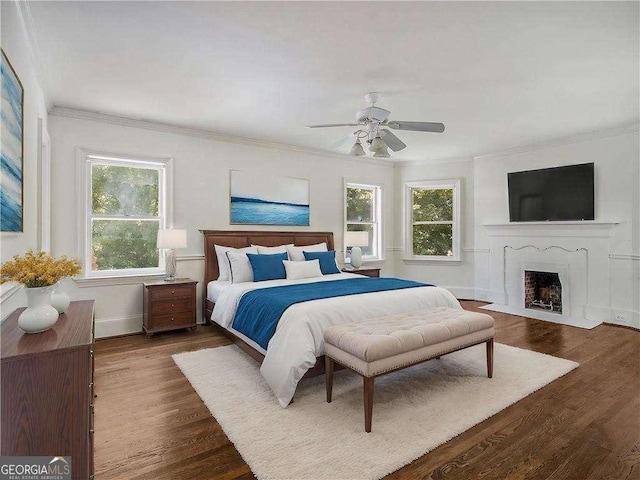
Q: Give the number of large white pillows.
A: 4